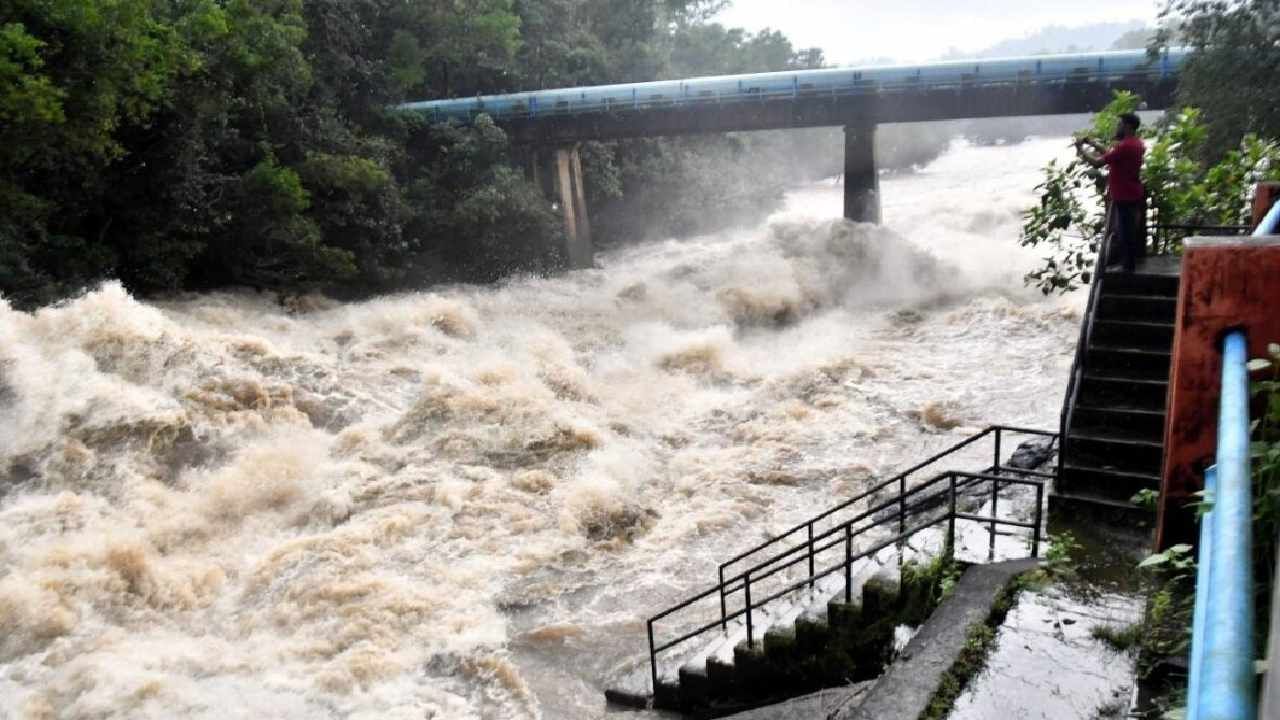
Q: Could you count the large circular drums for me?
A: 0